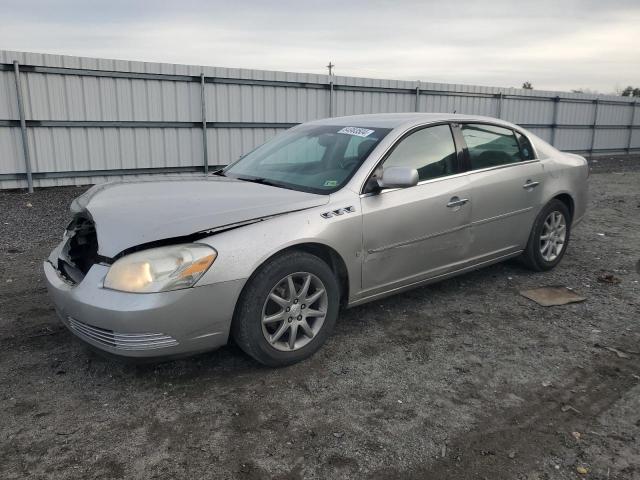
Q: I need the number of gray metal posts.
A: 8